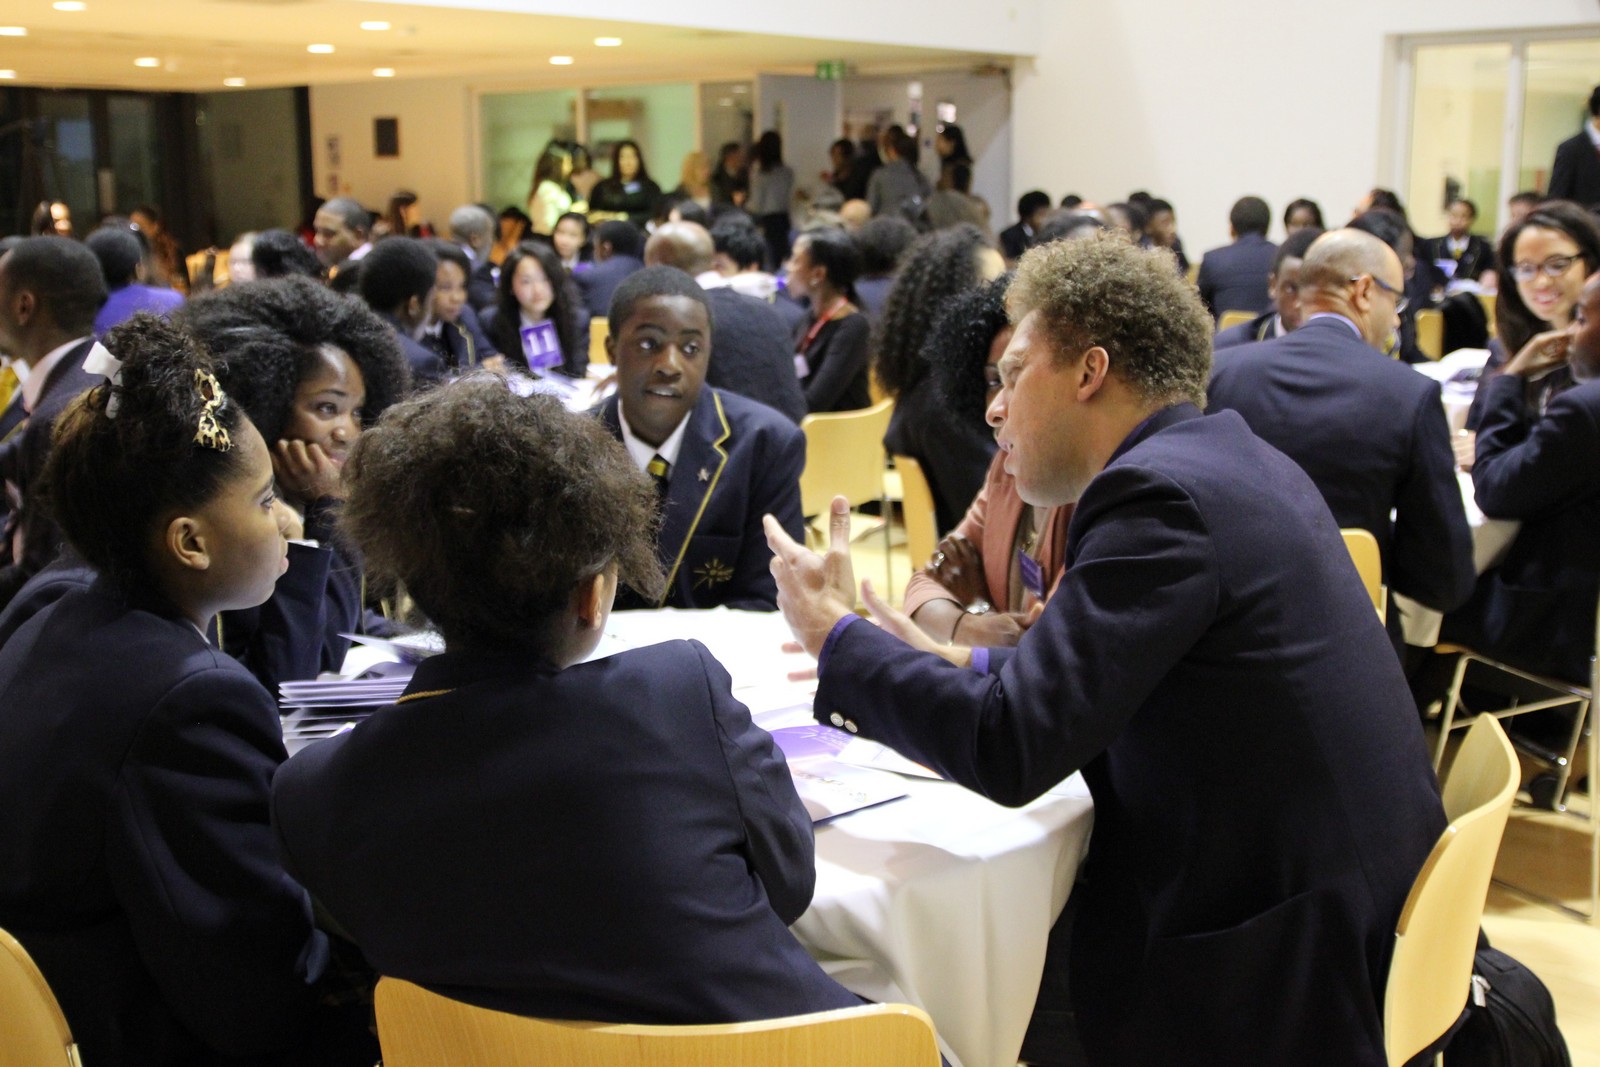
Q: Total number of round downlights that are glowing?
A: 10